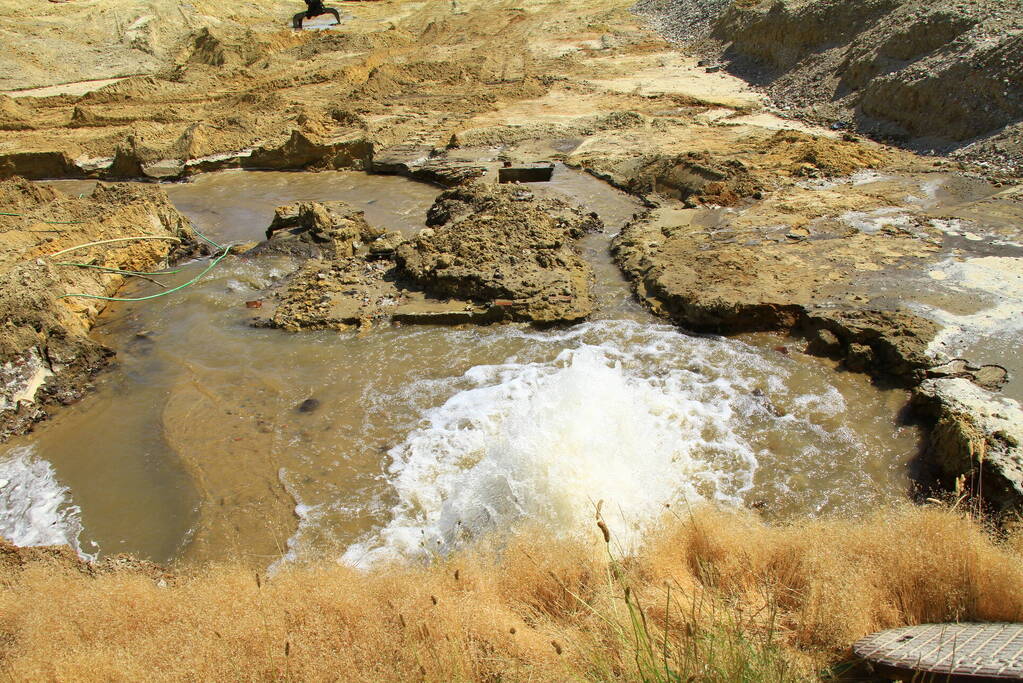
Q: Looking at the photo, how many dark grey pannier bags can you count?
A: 0